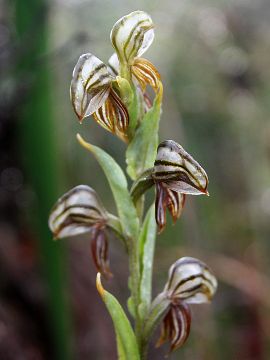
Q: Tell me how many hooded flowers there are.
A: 5